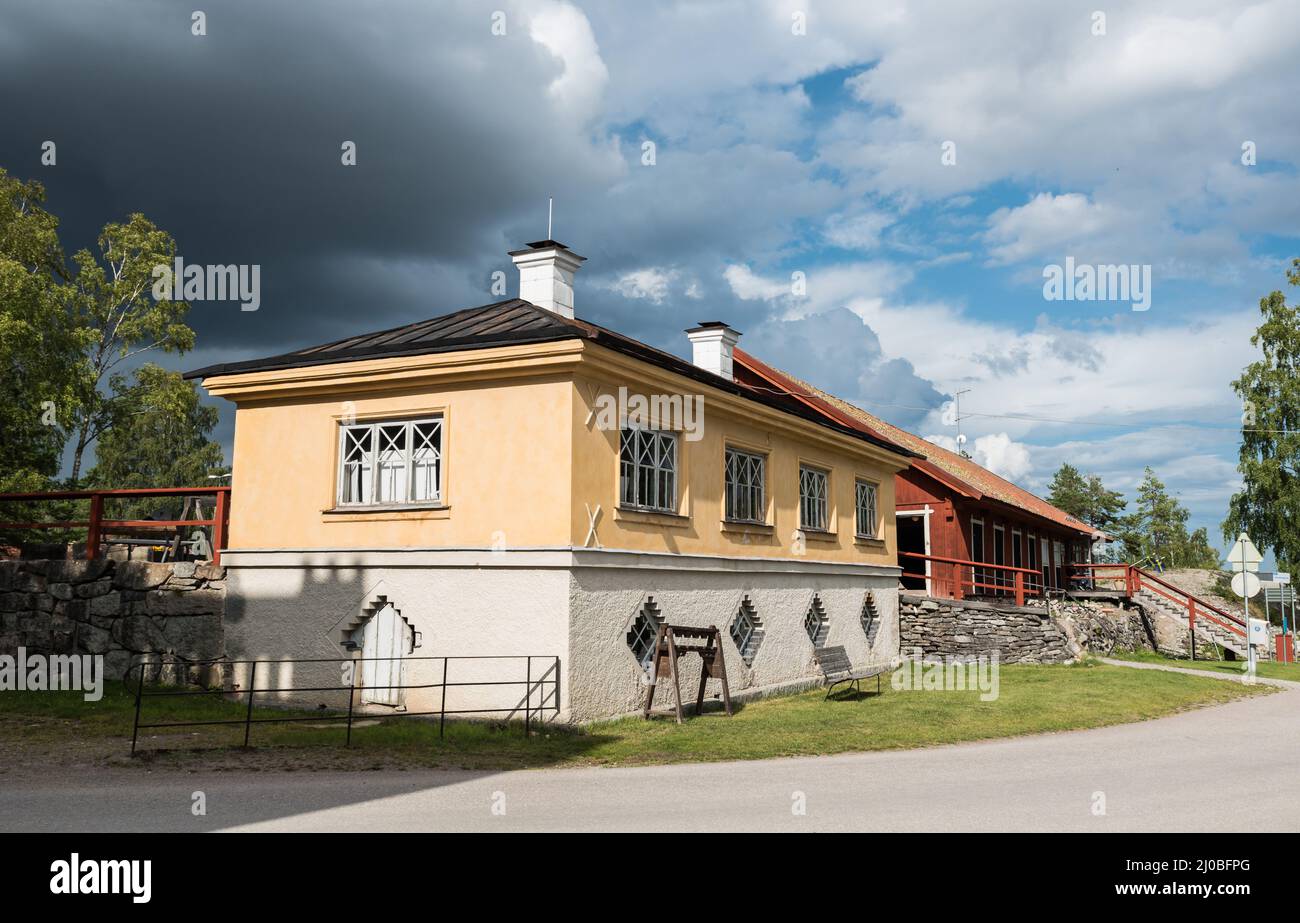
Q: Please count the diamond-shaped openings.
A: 4